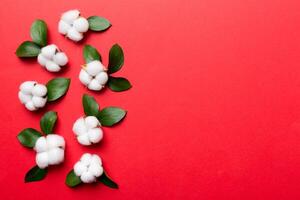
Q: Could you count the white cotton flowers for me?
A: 7